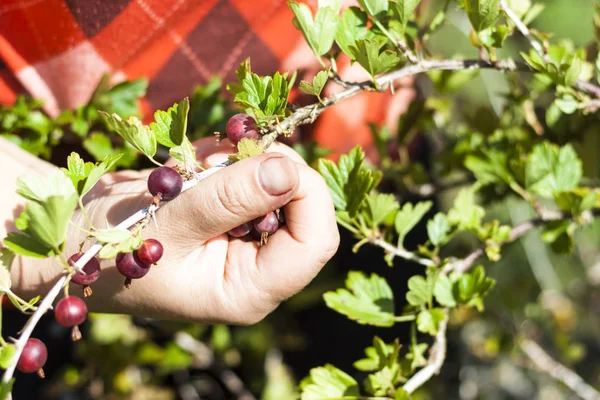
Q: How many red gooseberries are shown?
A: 9